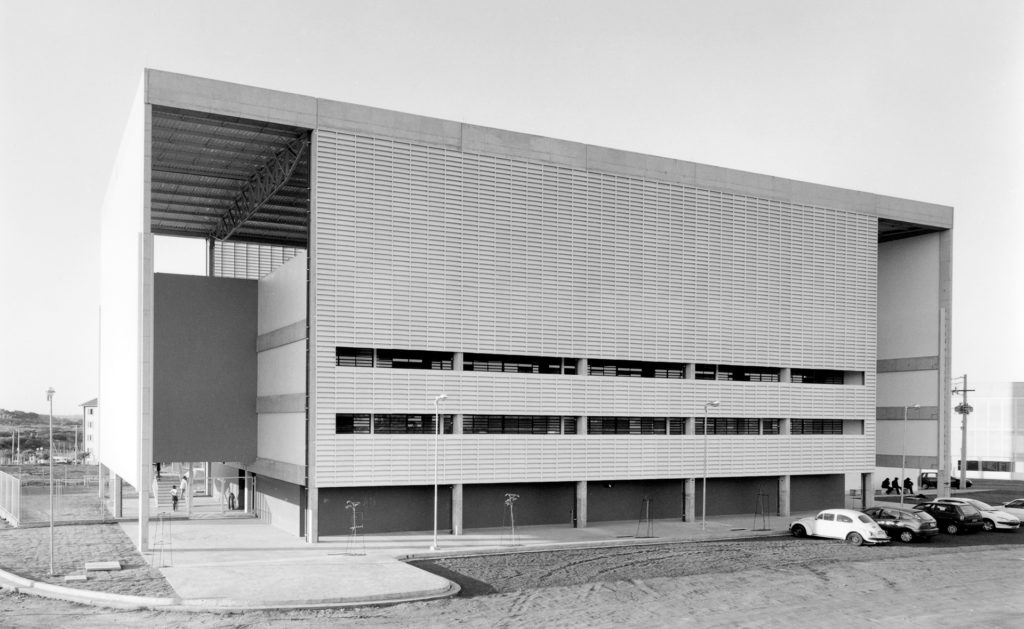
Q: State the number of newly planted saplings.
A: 5